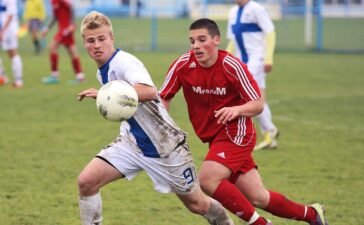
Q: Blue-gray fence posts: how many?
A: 2